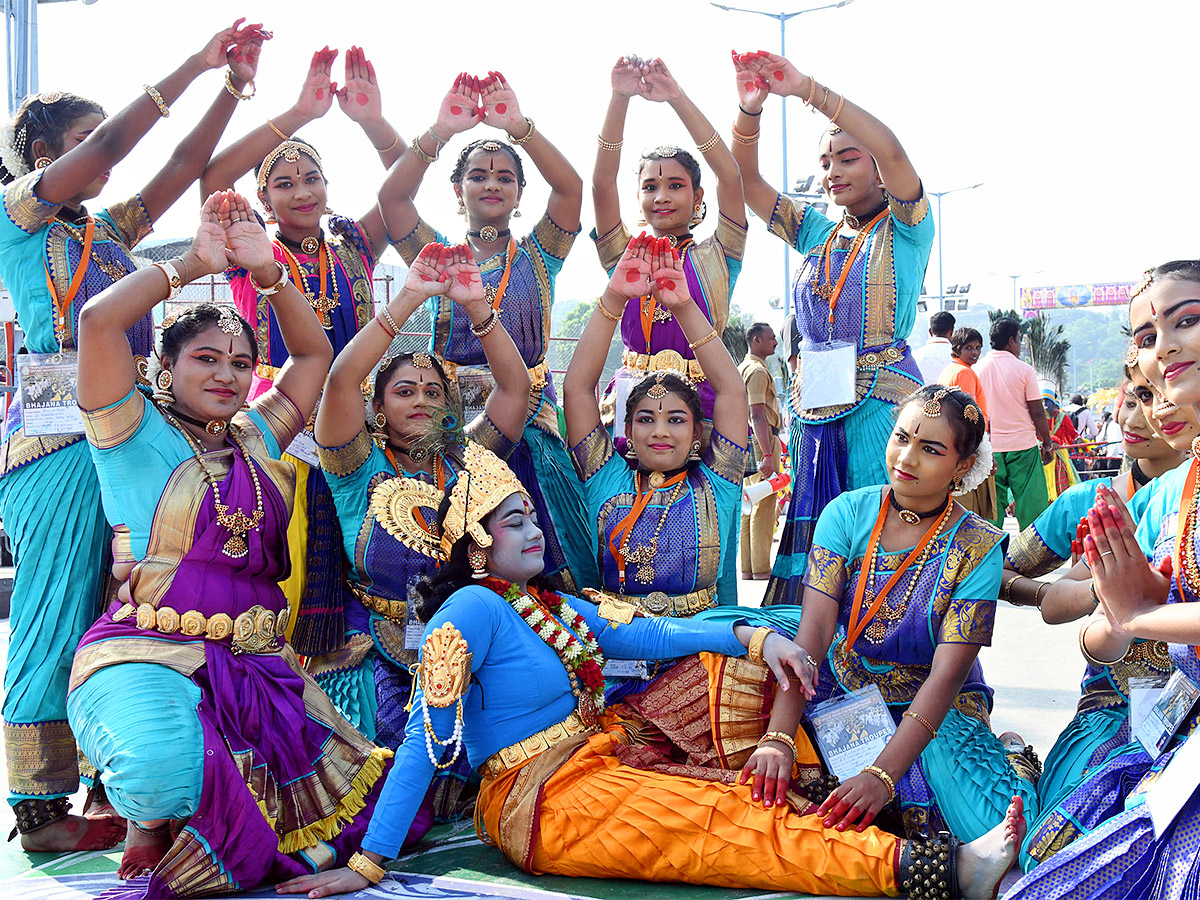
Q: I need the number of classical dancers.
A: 13